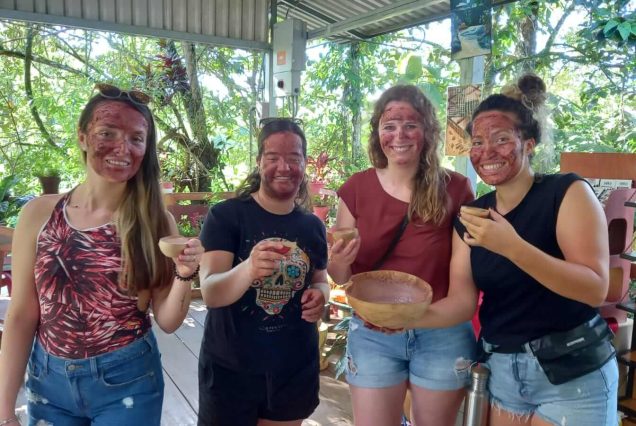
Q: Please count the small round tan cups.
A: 3